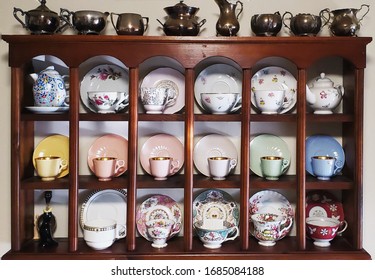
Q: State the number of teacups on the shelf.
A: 15